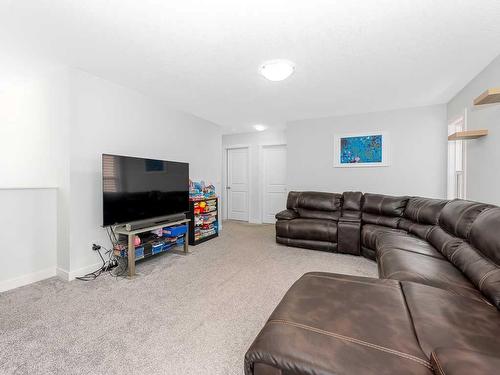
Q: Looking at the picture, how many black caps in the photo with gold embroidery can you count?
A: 0